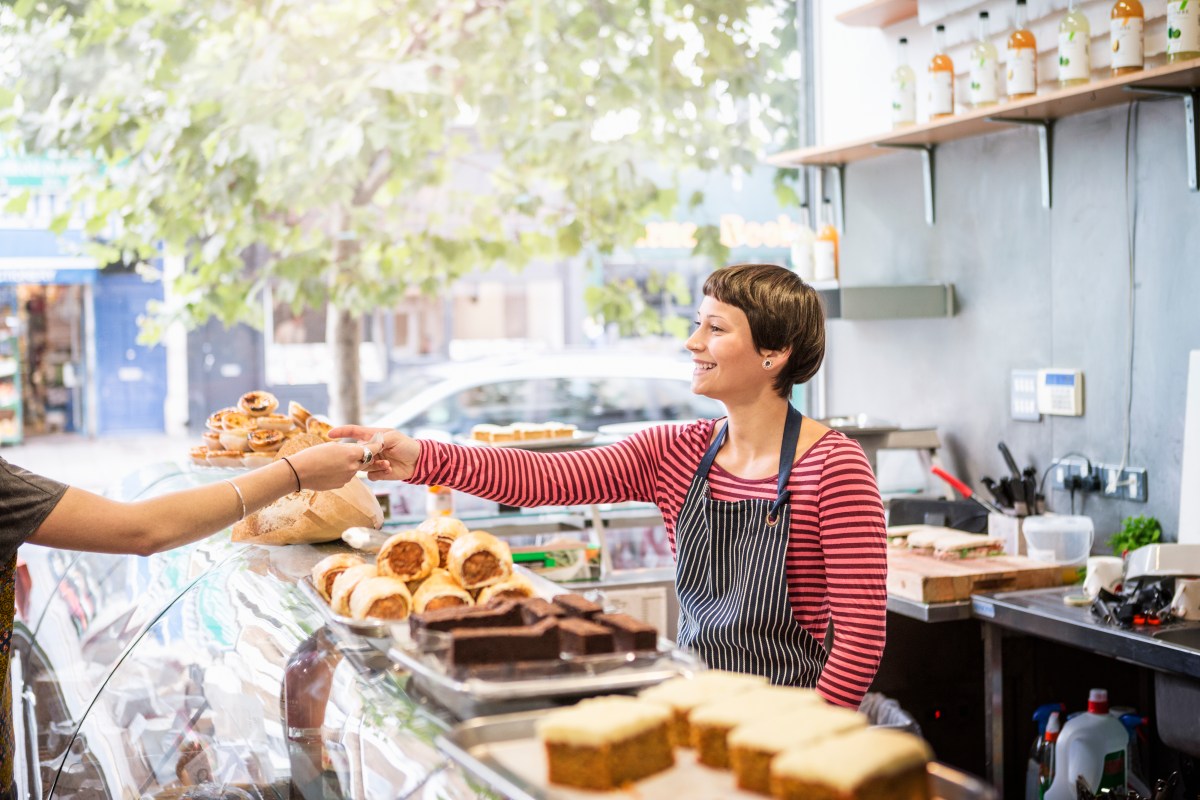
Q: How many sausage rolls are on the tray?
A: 8